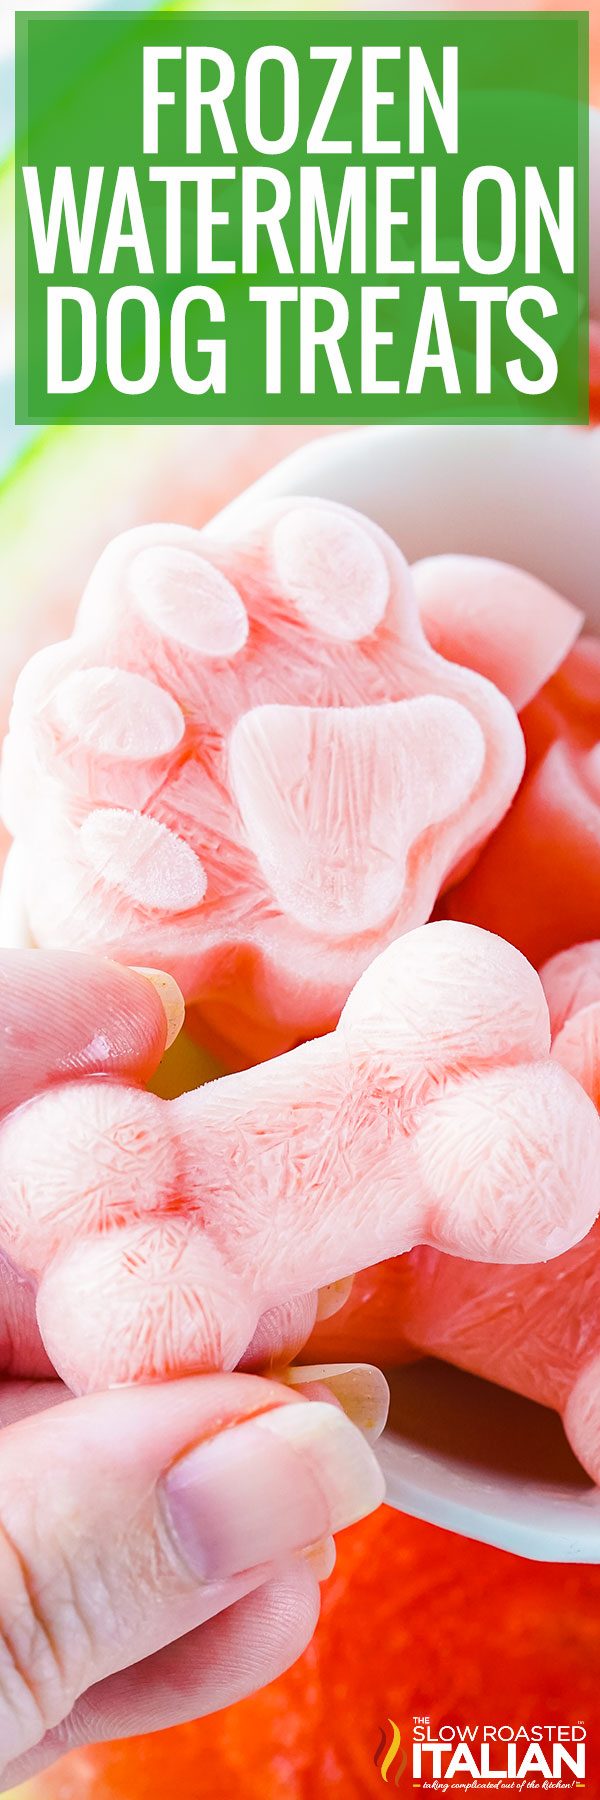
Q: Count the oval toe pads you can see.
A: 4